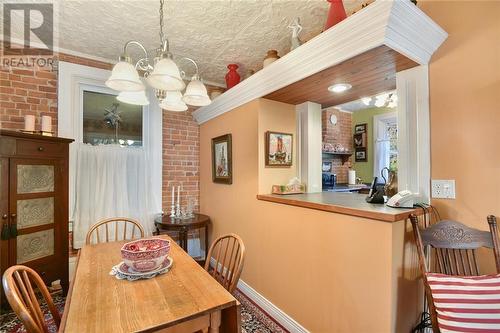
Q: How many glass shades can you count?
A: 5